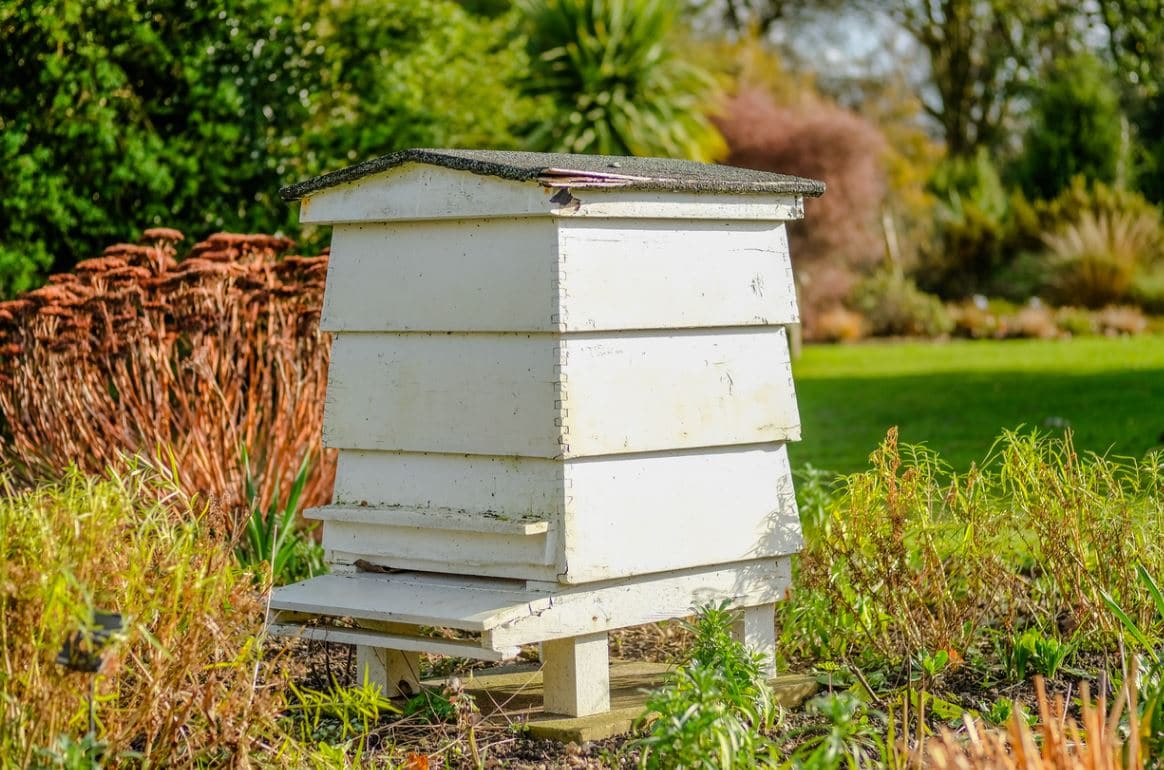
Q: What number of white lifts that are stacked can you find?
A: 3